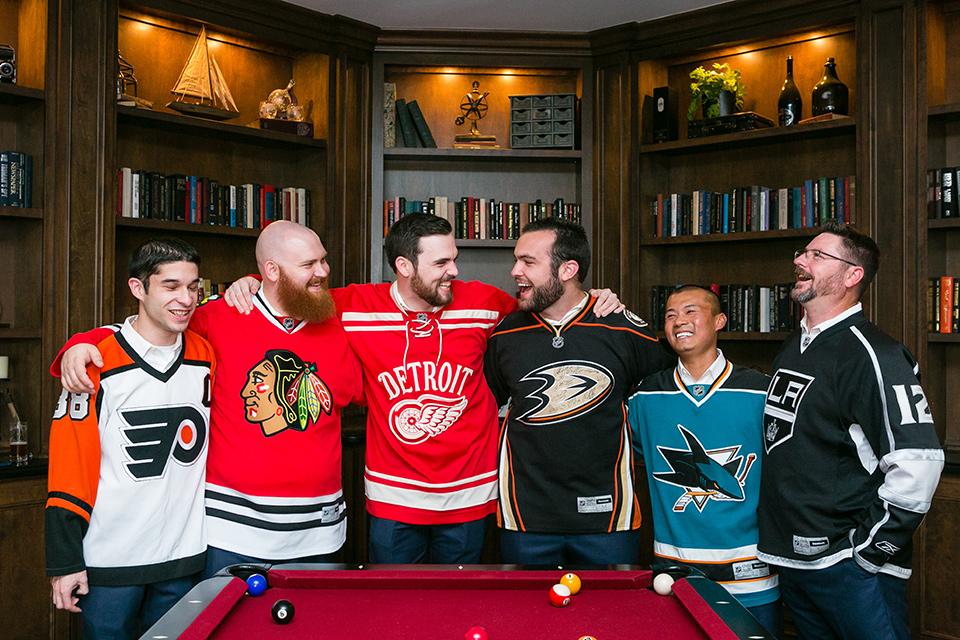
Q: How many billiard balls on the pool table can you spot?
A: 7